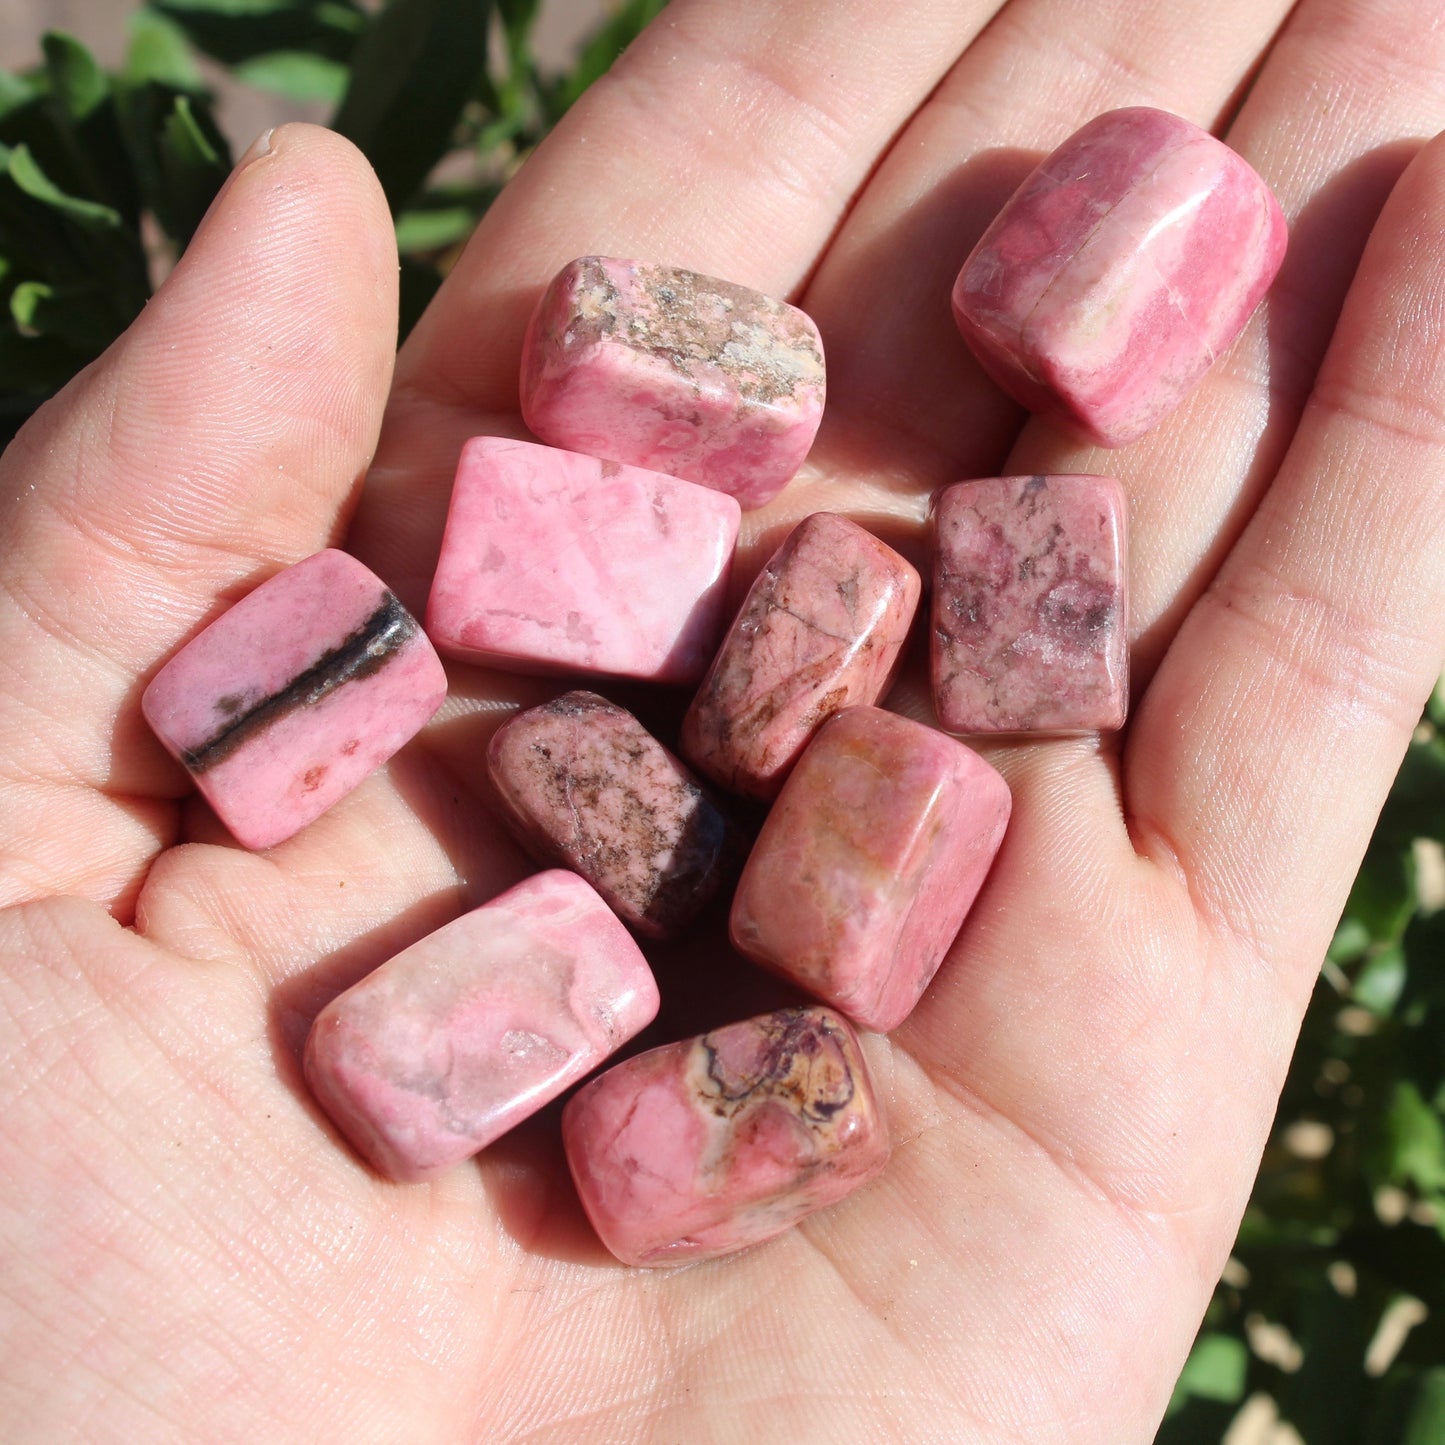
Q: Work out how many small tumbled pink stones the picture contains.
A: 10